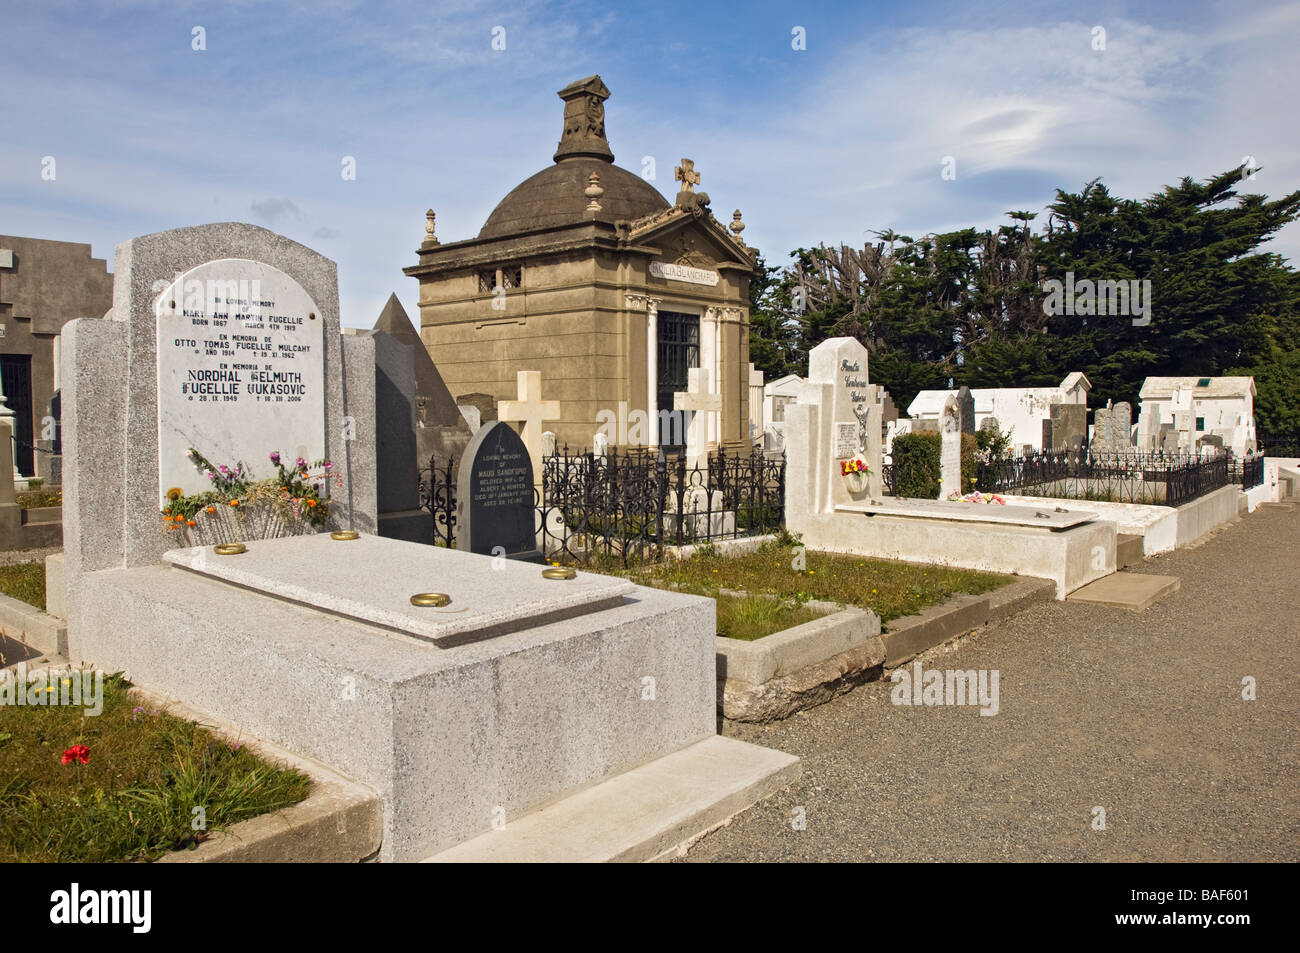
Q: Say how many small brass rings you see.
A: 4